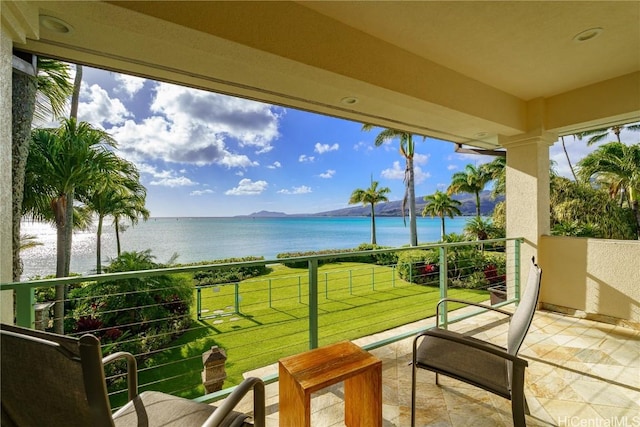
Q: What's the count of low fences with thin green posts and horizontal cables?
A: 1